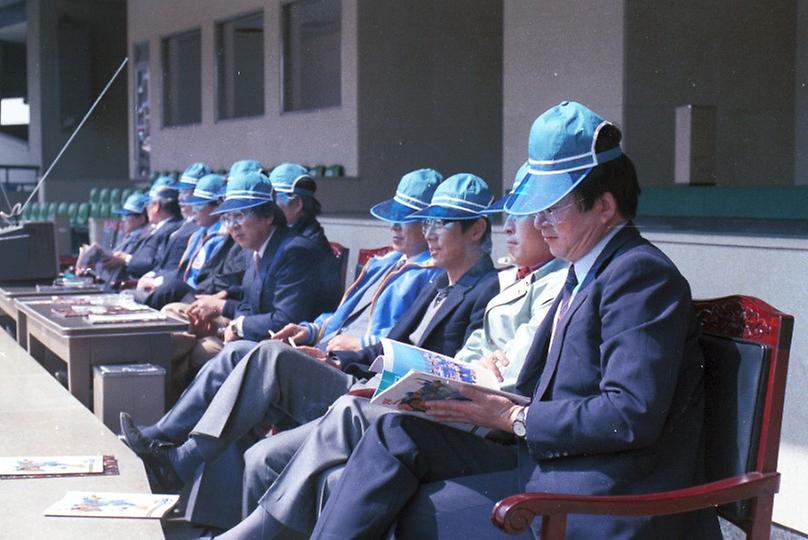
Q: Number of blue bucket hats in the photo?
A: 11